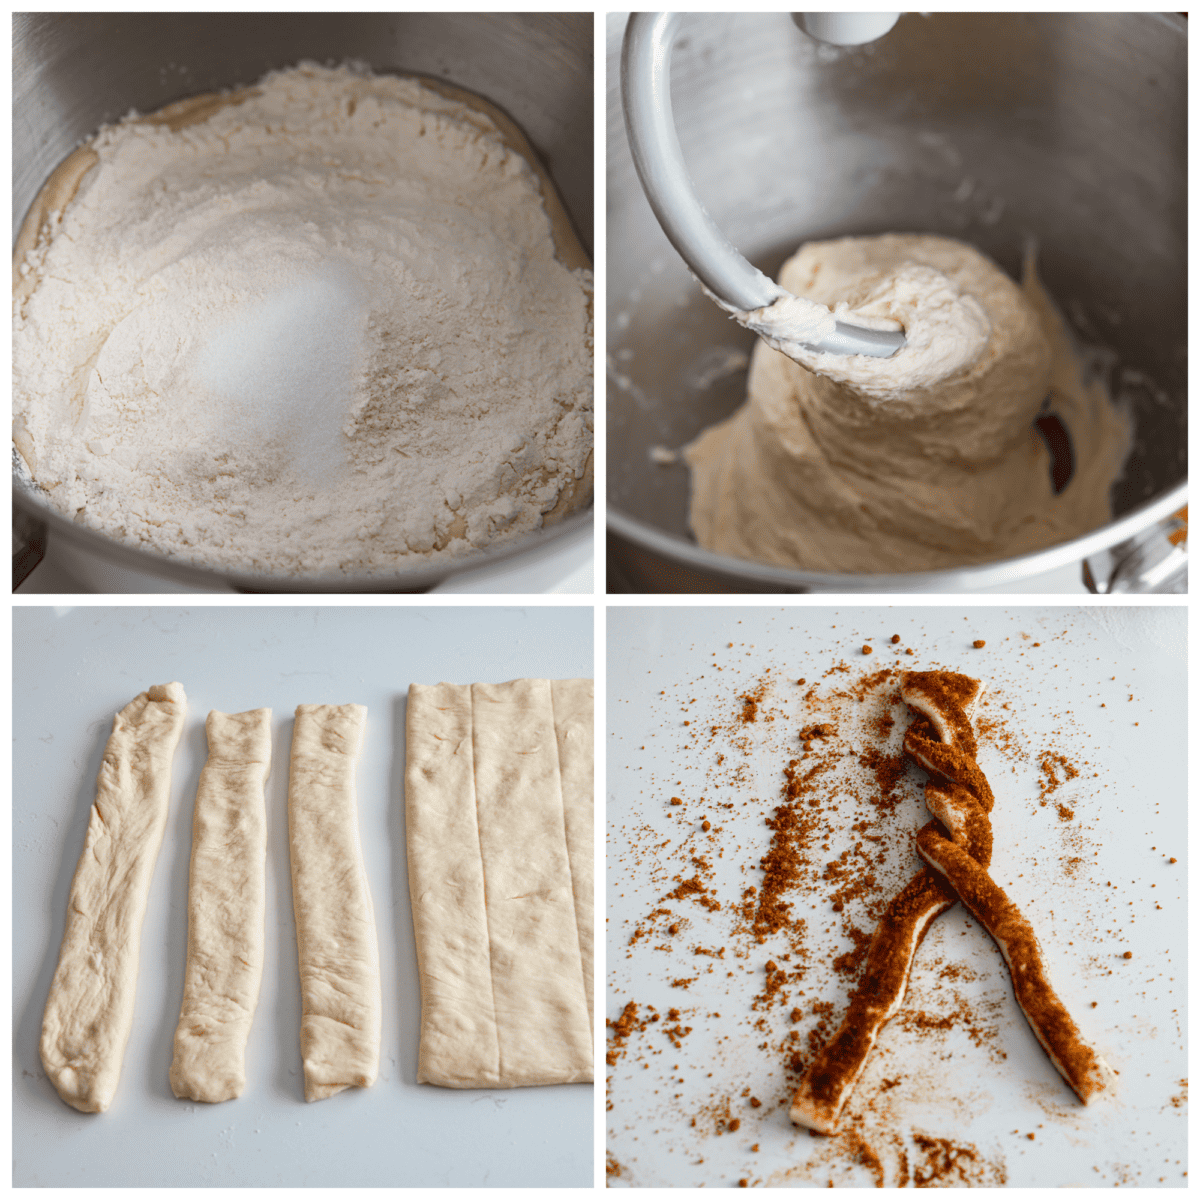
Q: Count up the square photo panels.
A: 4